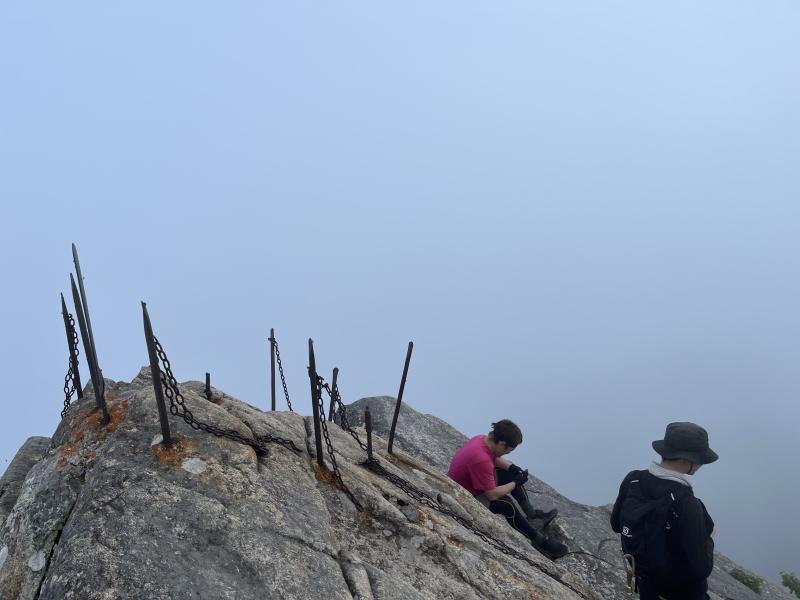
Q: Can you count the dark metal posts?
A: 10